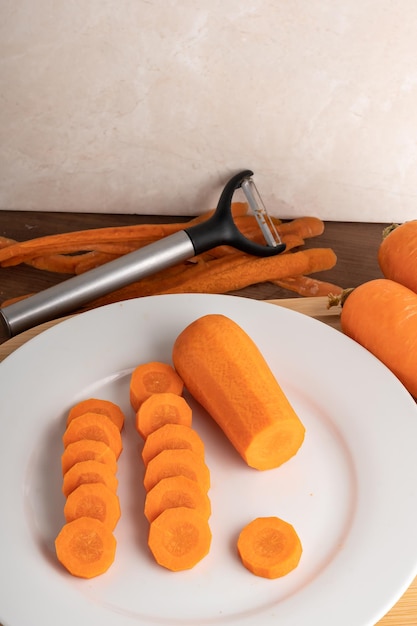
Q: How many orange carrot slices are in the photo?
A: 13